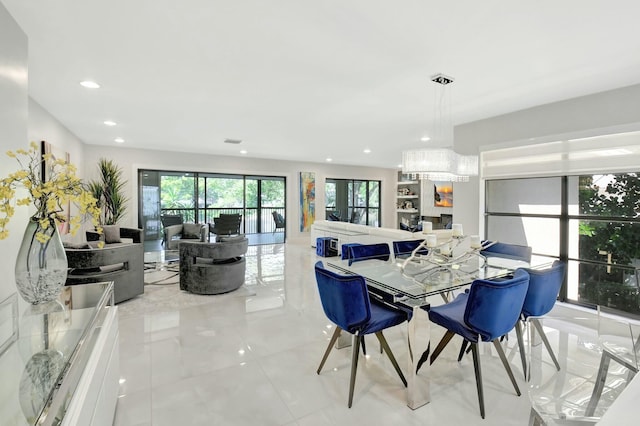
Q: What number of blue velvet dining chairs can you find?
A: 6